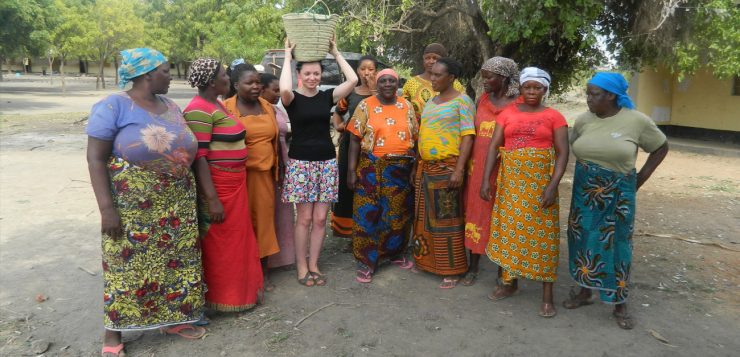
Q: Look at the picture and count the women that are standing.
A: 12